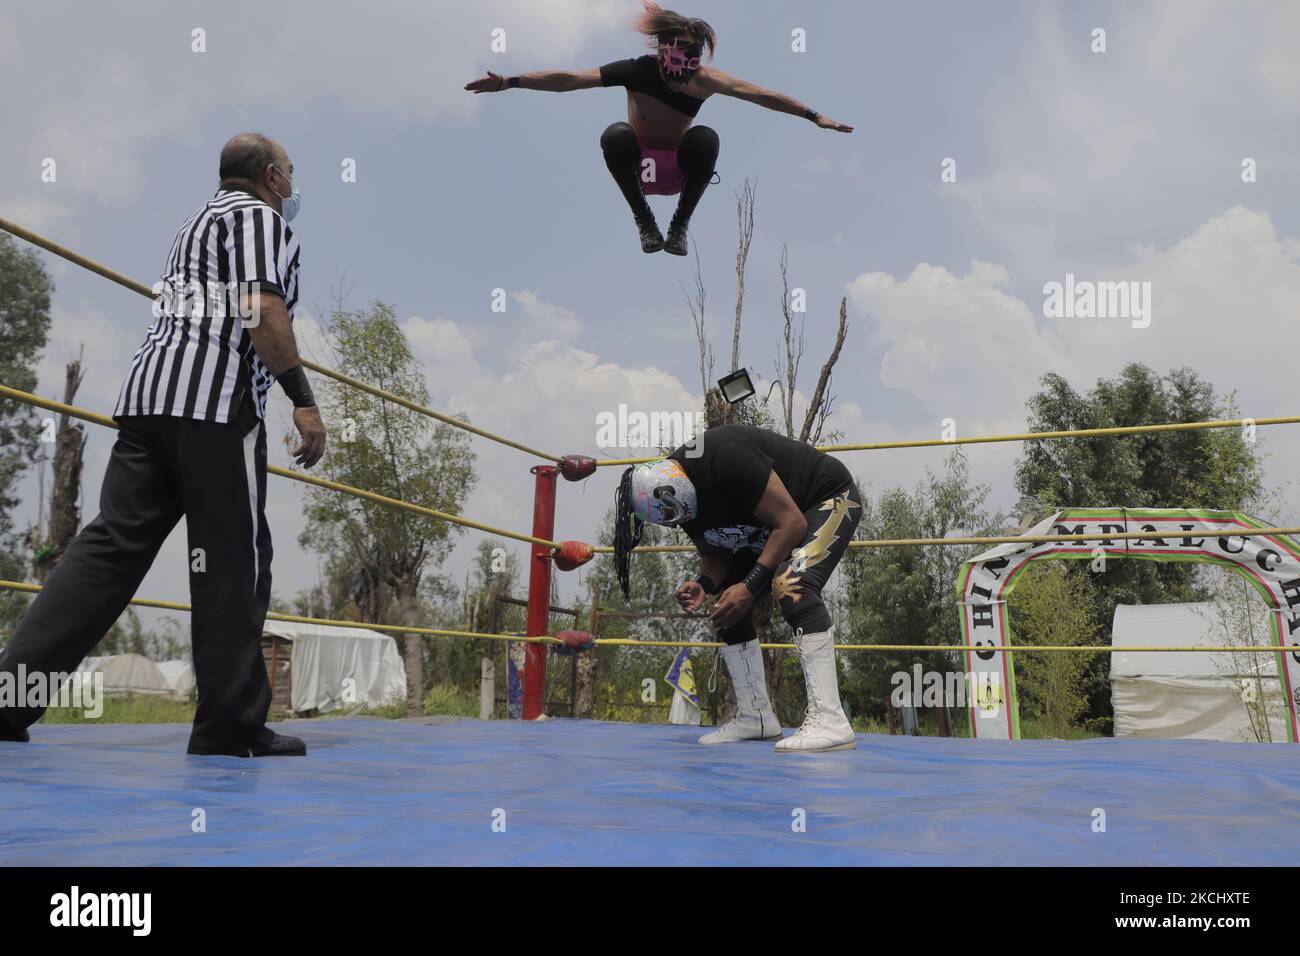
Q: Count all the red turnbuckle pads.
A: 3